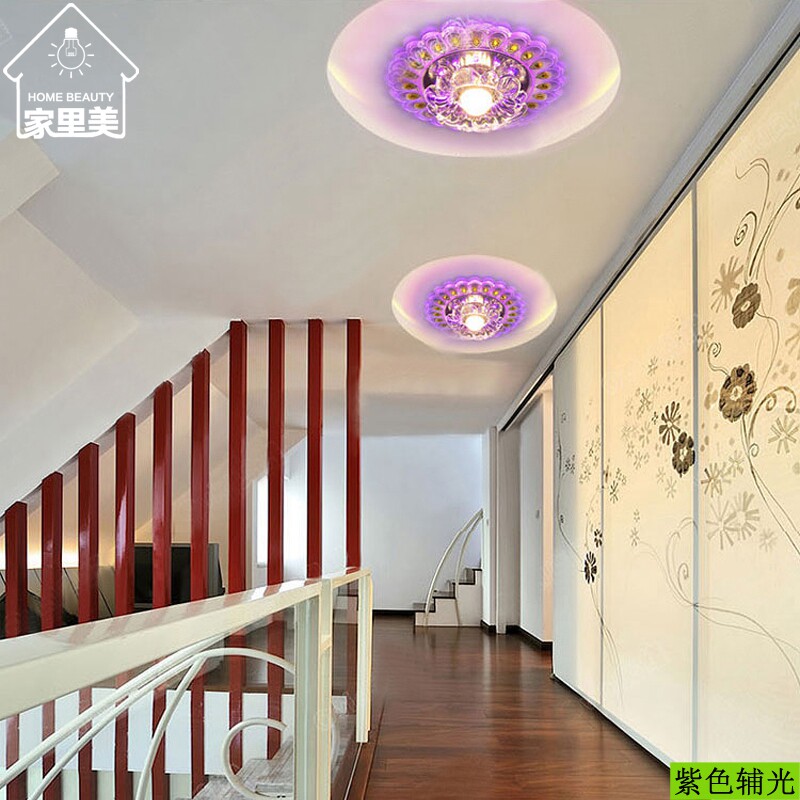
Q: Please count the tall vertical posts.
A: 10